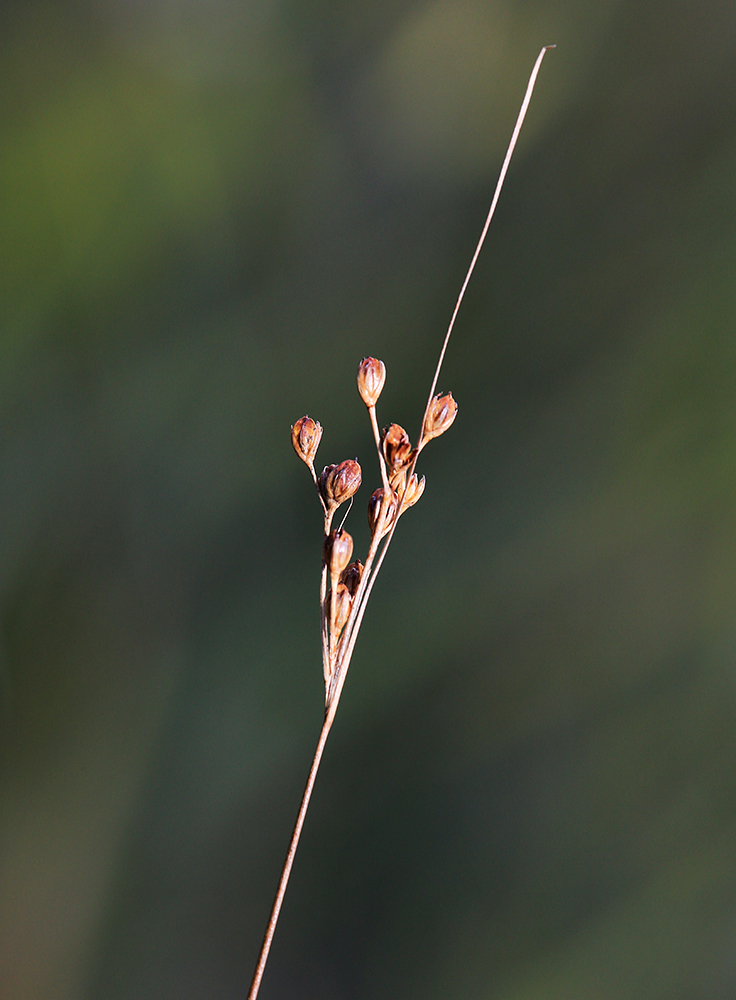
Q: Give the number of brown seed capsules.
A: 10